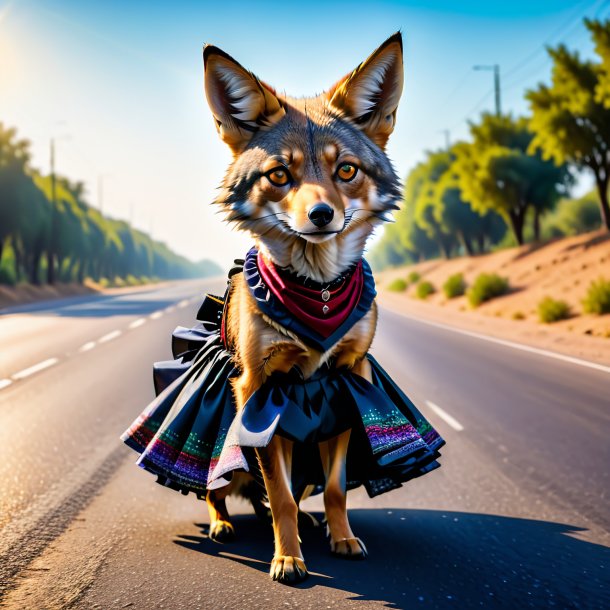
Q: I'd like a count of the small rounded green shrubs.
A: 7